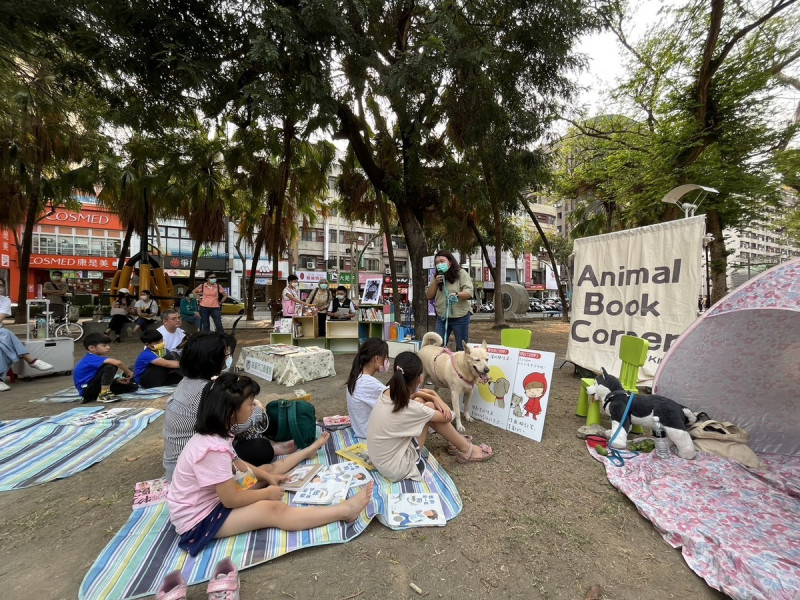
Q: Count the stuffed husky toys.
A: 1